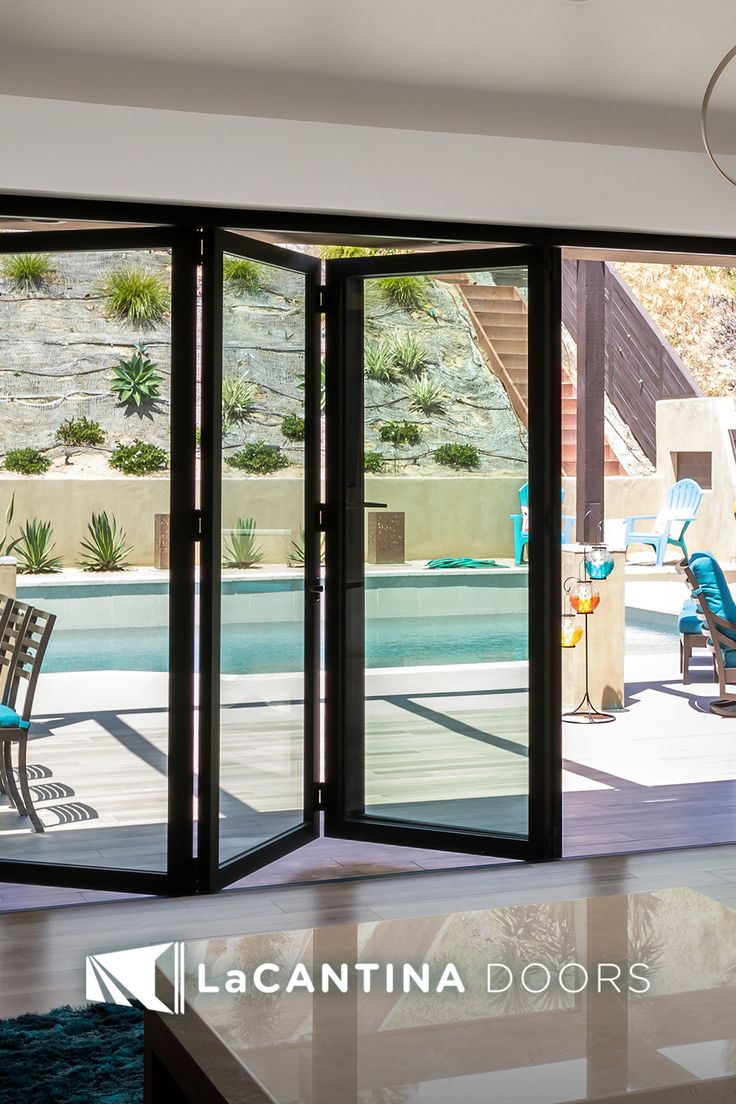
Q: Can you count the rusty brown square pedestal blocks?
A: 2